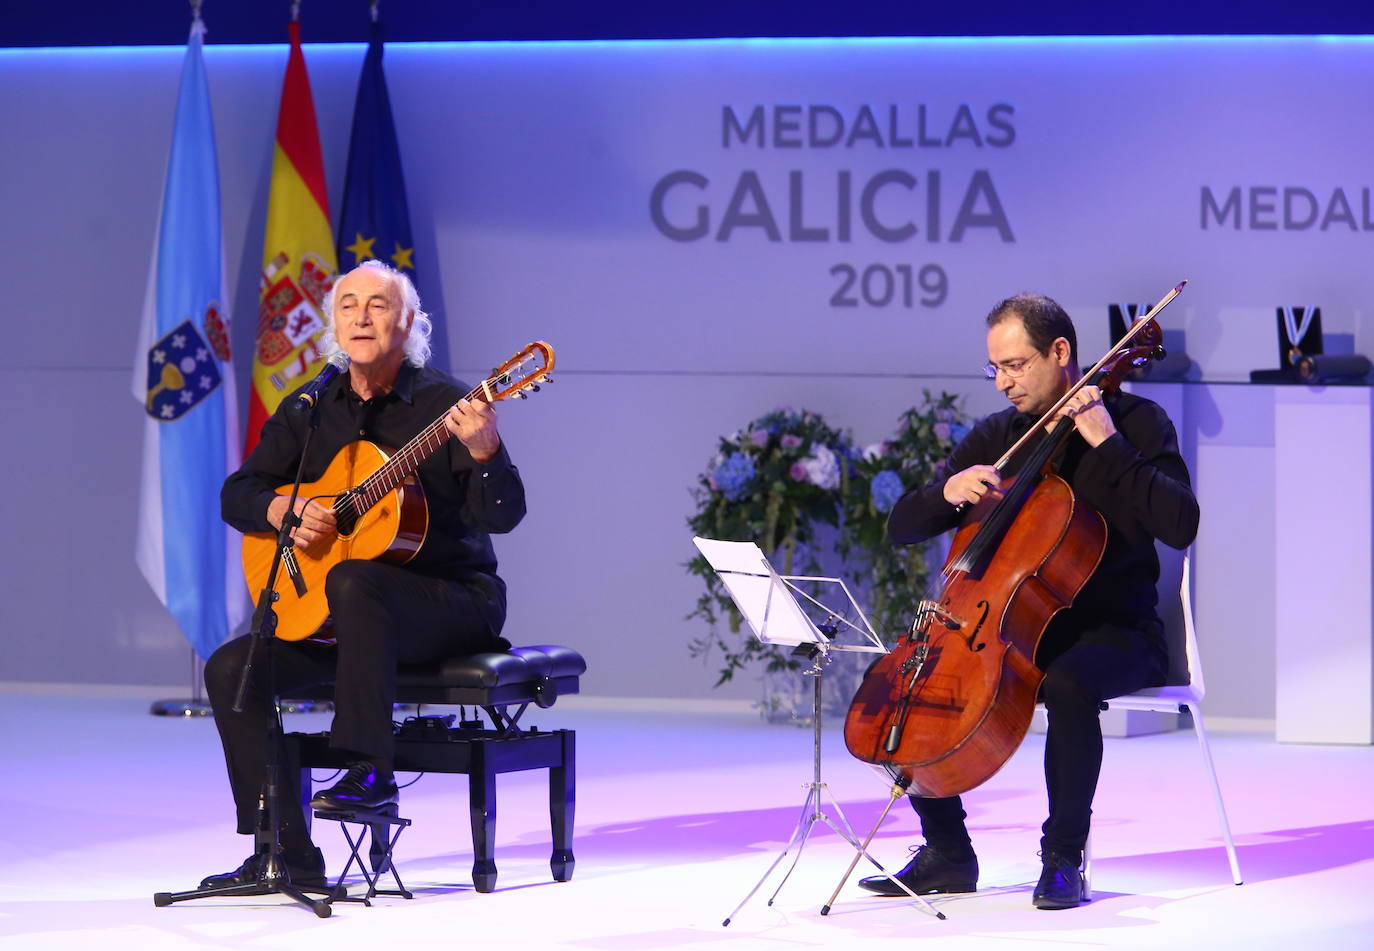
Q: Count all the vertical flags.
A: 3